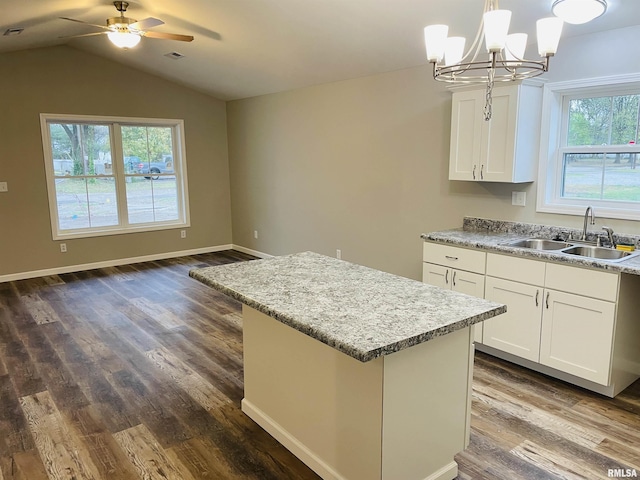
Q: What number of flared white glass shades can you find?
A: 5